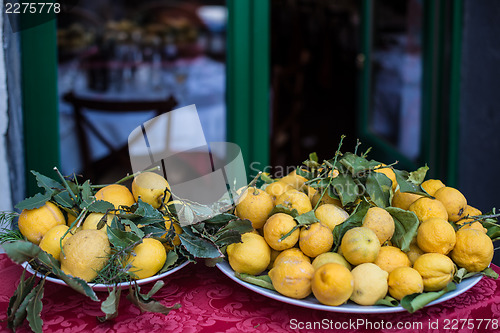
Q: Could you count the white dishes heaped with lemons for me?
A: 2